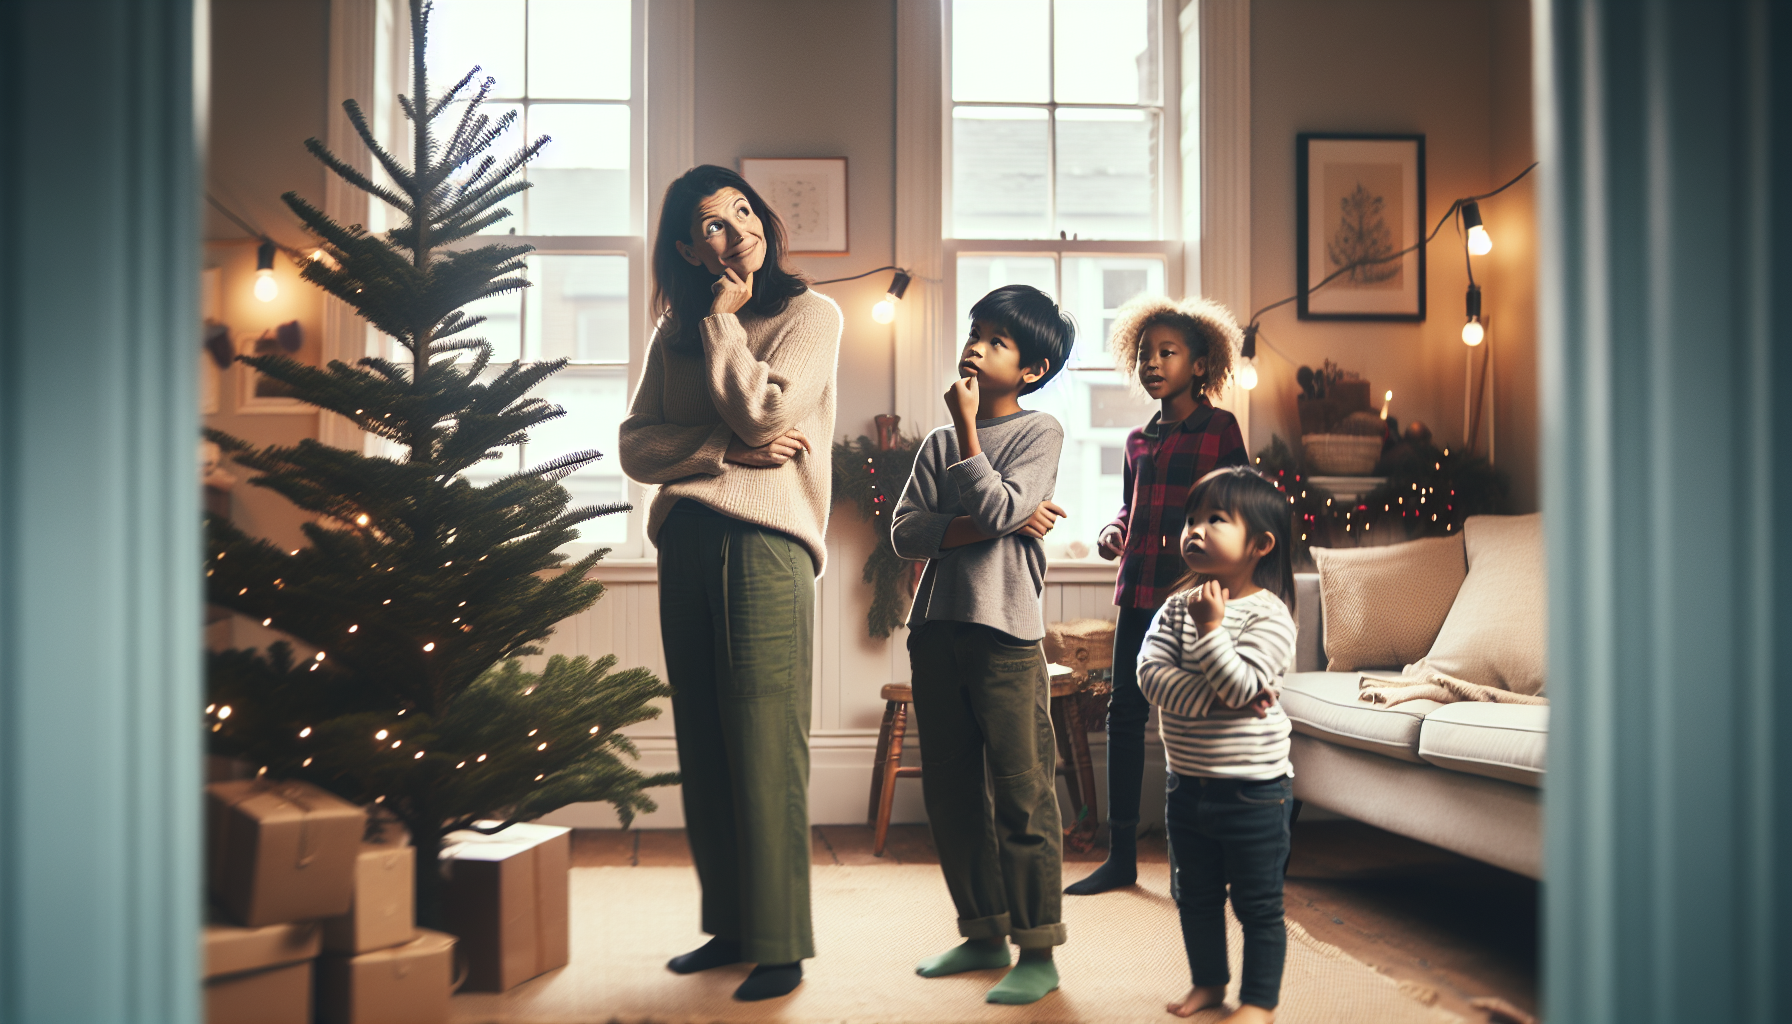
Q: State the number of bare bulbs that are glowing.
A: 5